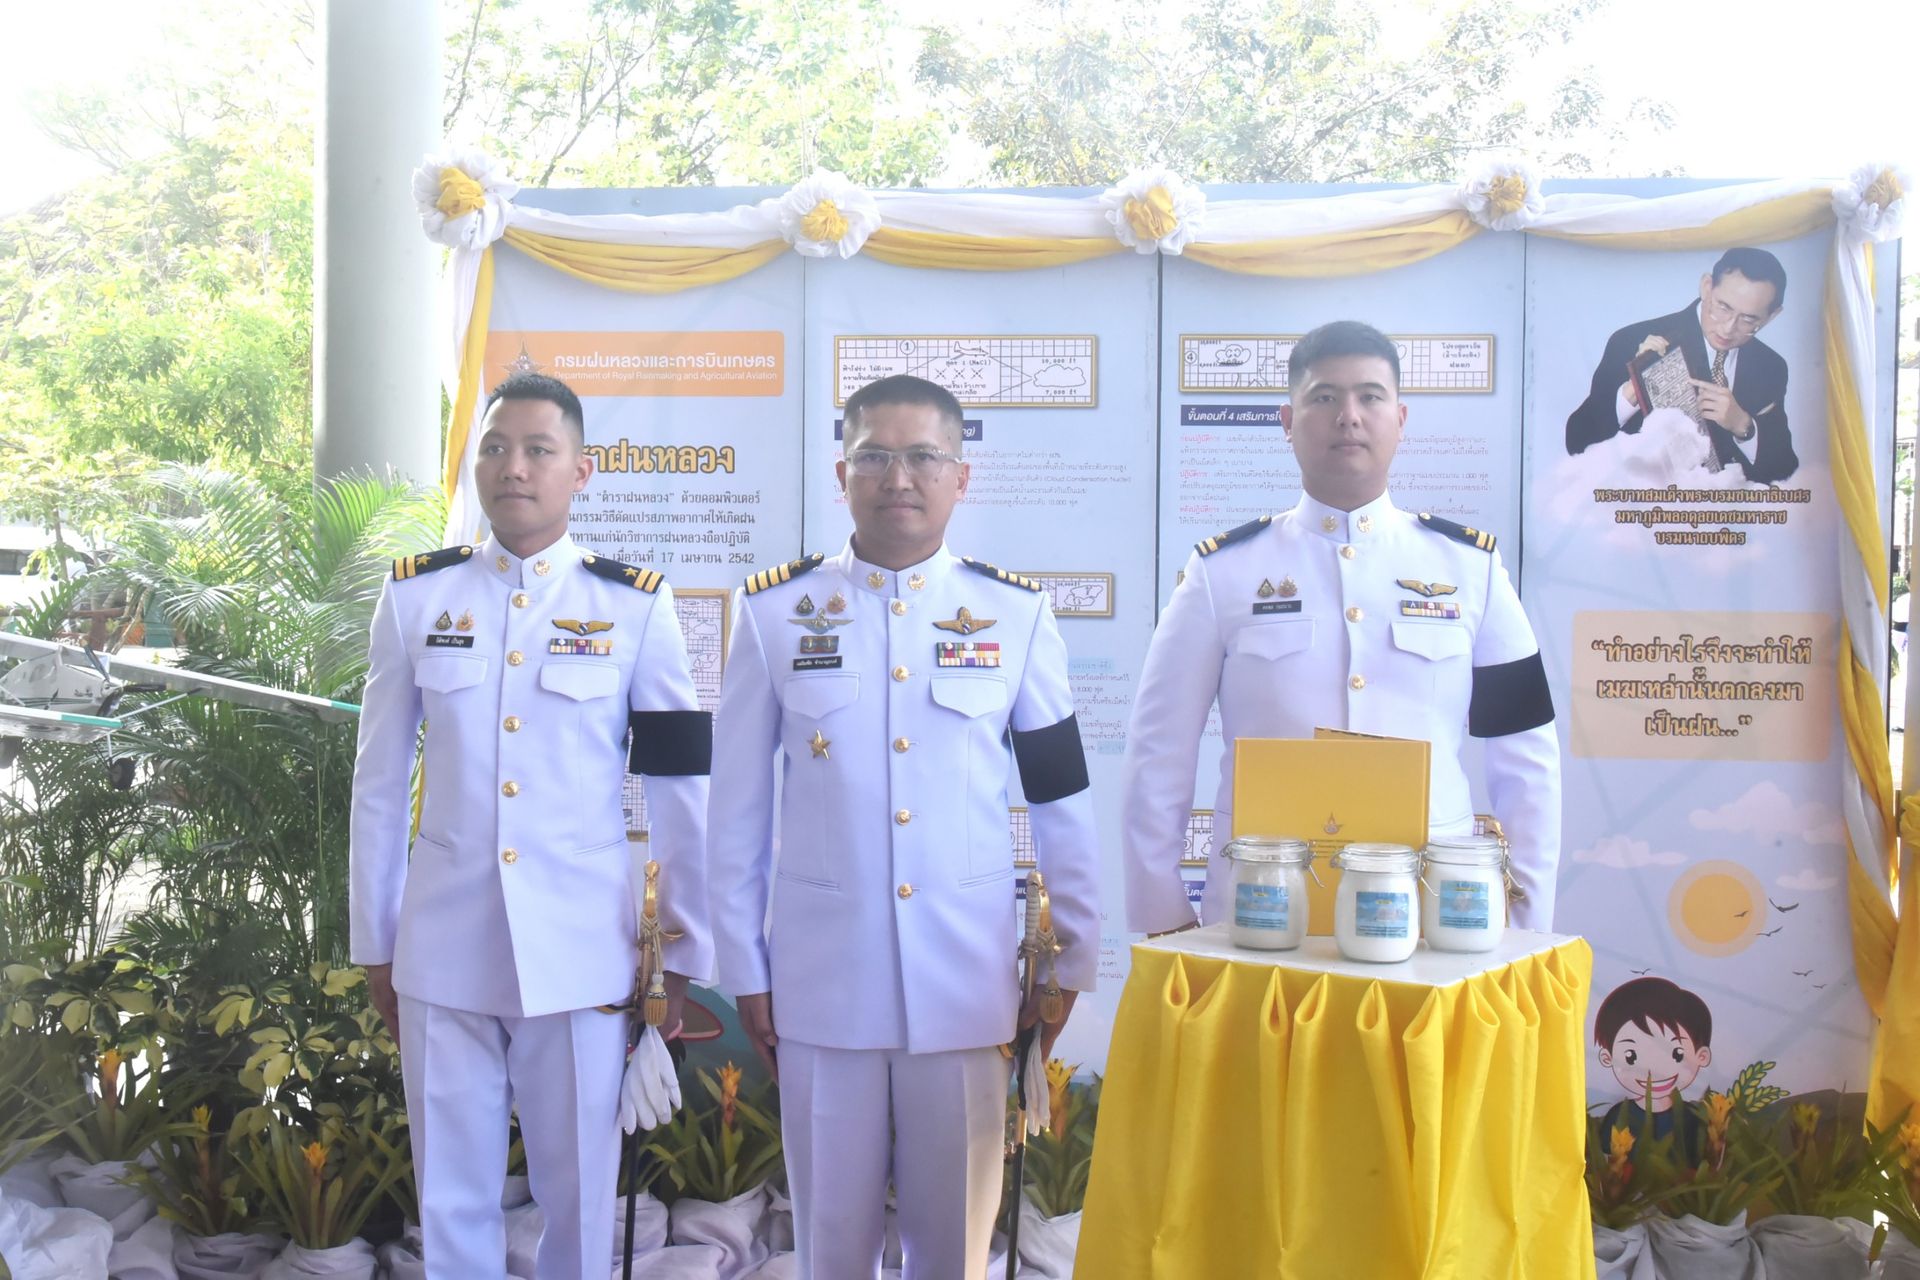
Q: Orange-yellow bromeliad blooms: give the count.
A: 9